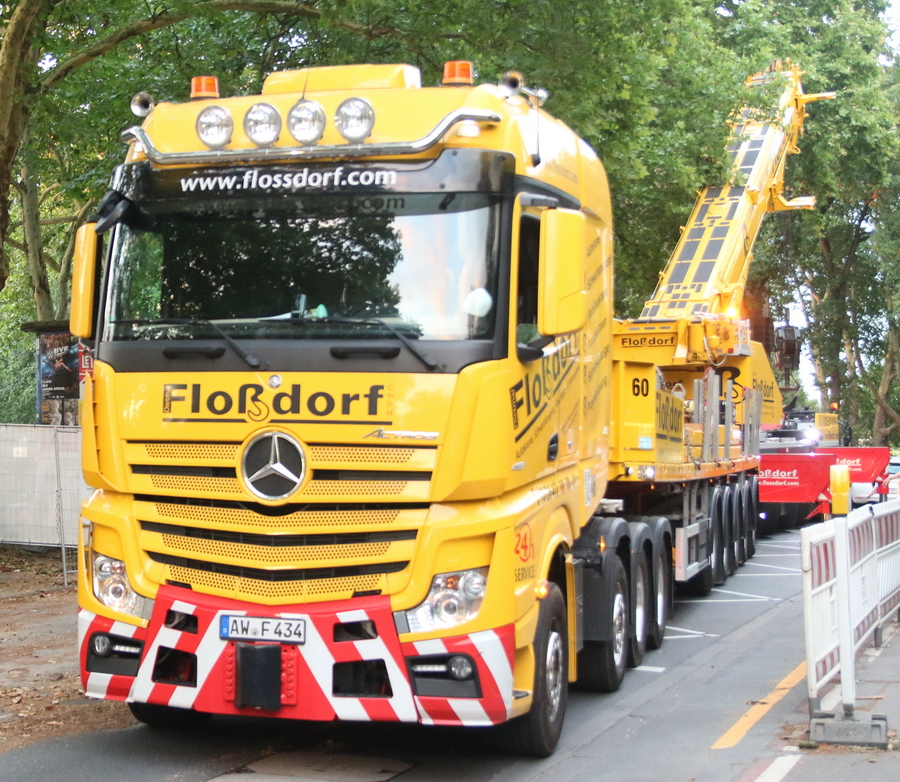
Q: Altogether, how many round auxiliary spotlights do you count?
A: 4